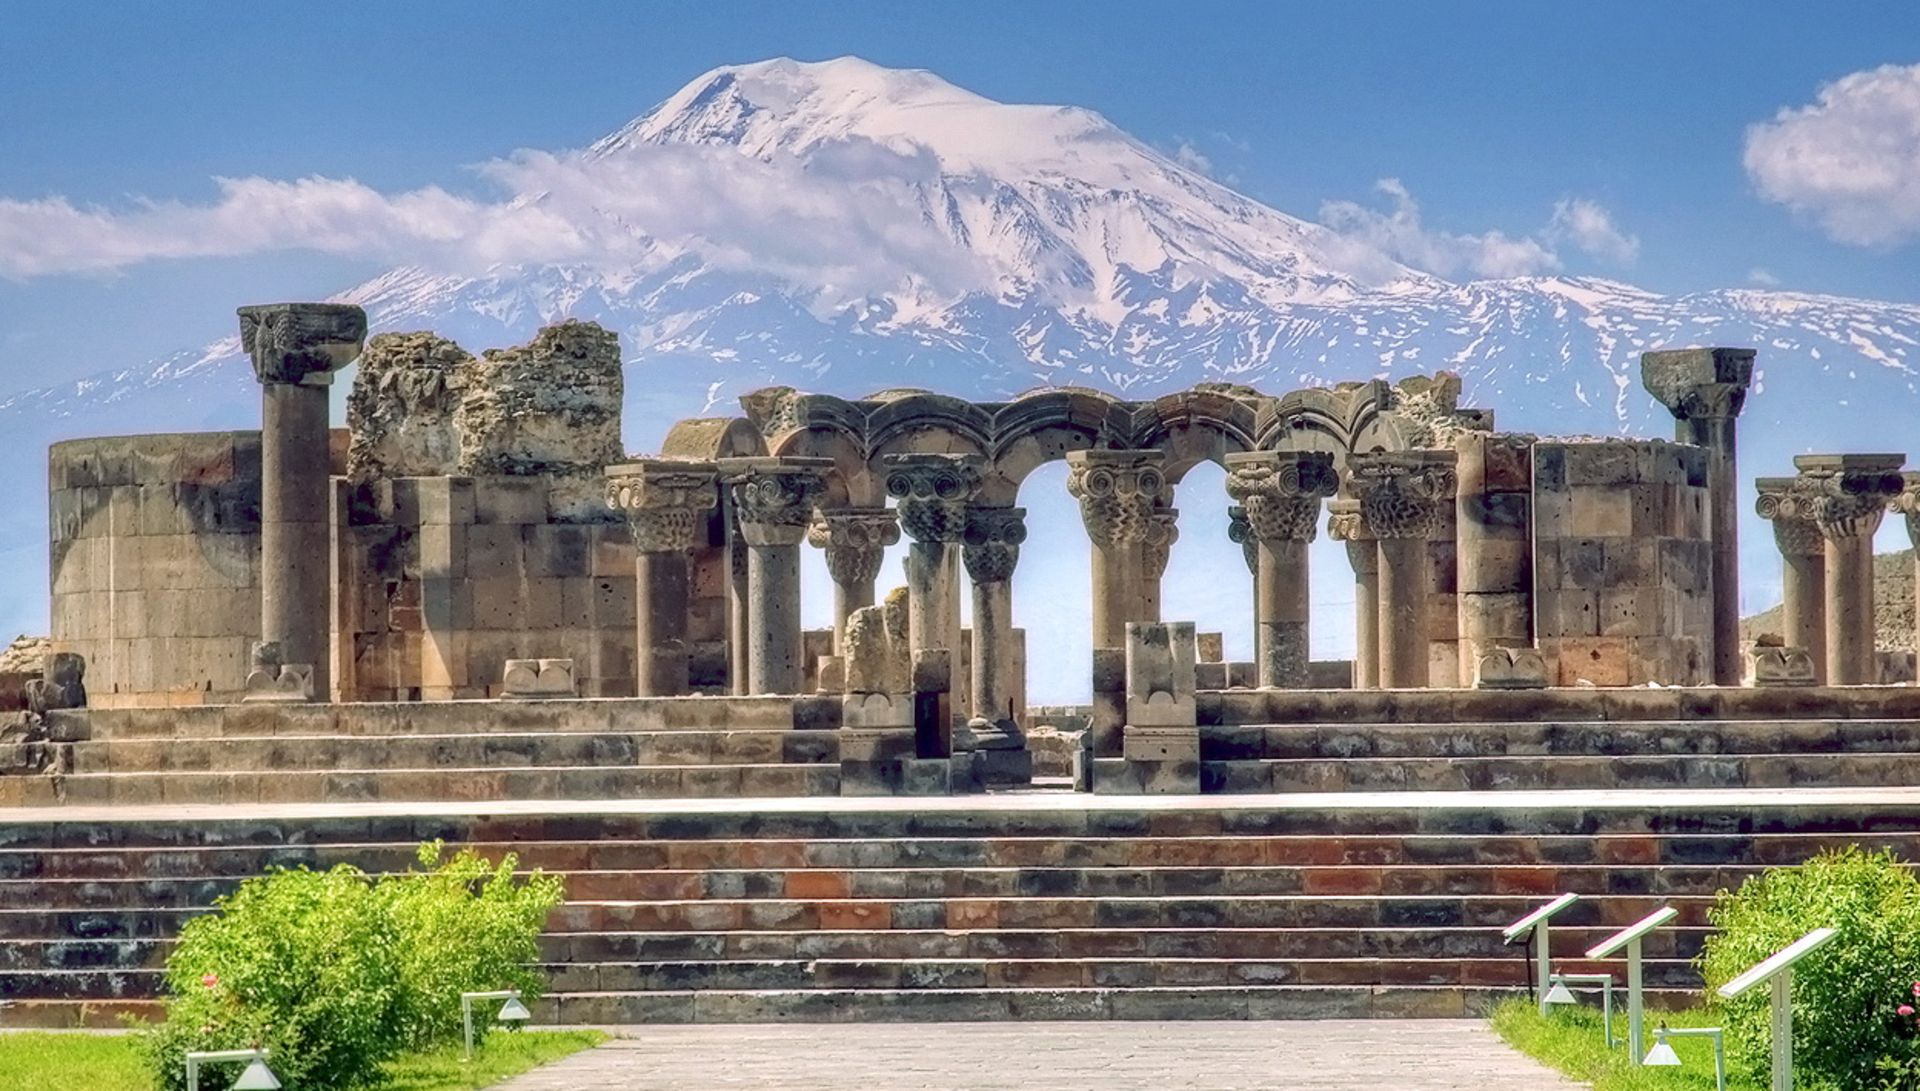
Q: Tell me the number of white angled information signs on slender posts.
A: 3